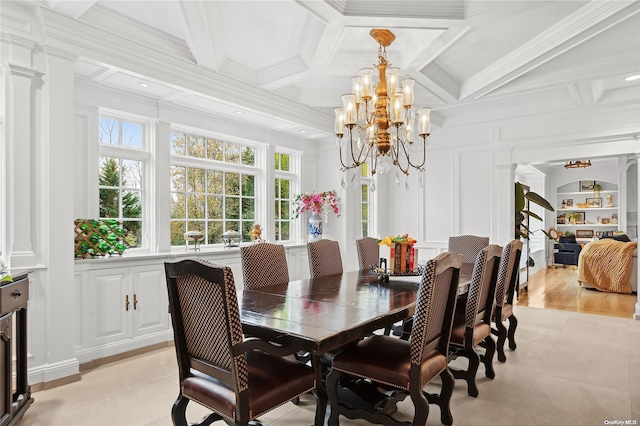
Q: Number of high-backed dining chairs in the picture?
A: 8